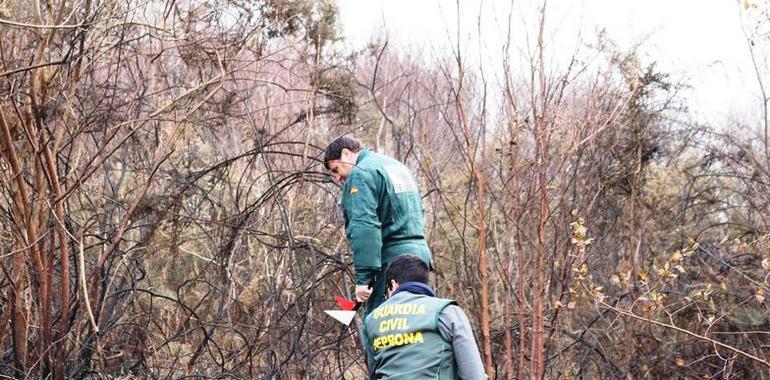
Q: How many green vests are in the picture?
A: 1